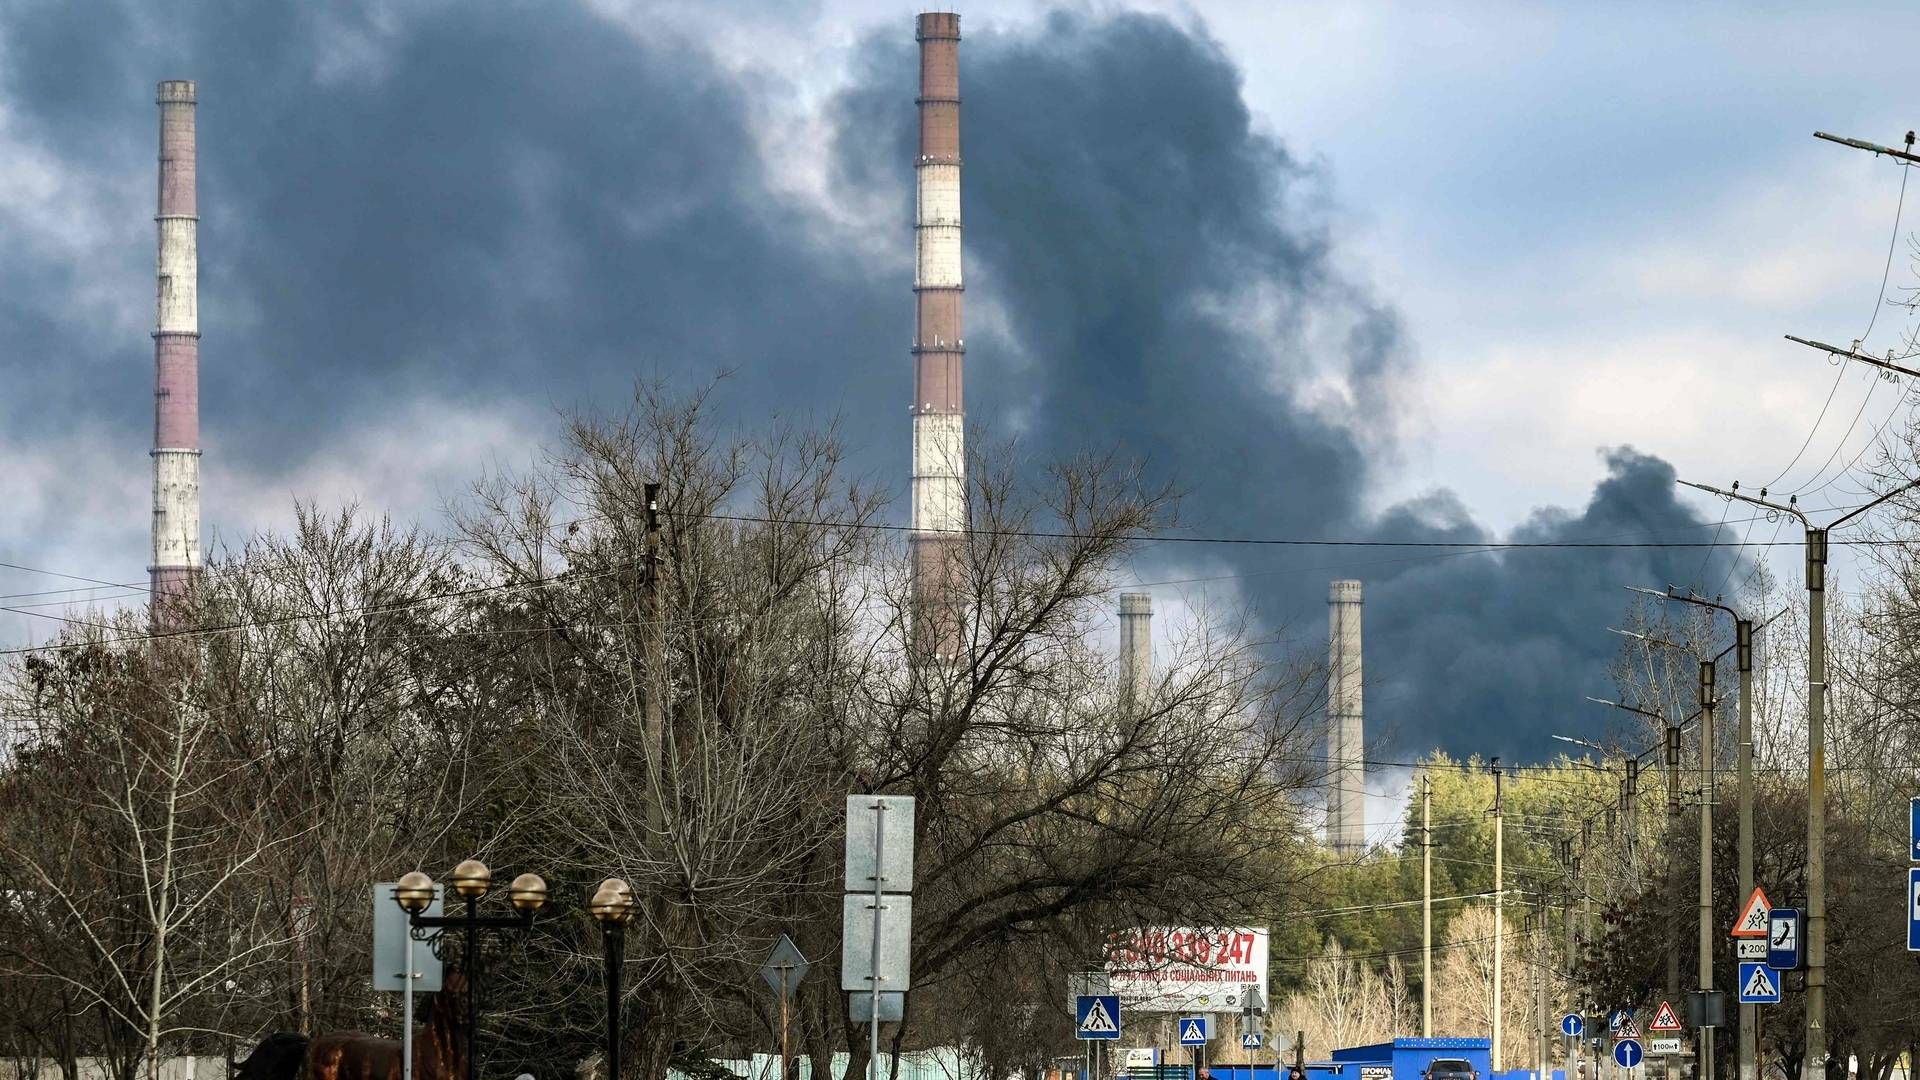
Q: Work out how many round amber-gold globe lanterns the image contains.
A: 5